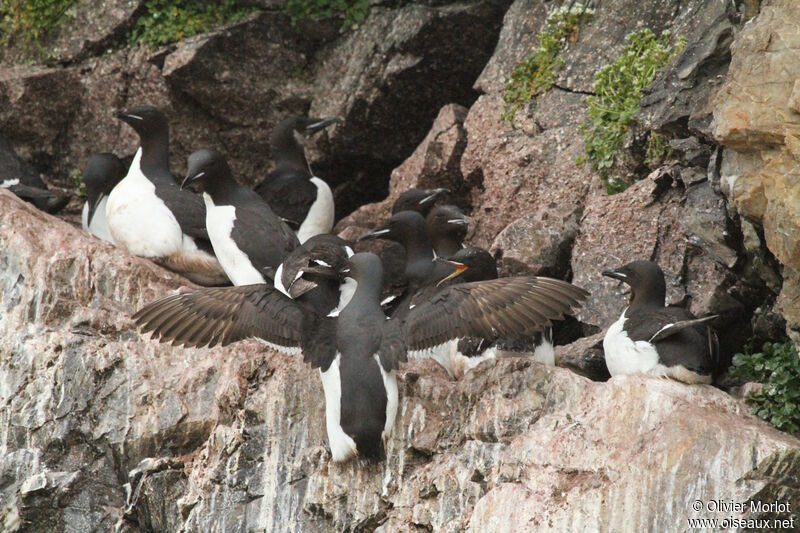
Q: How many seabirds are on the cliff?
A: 12